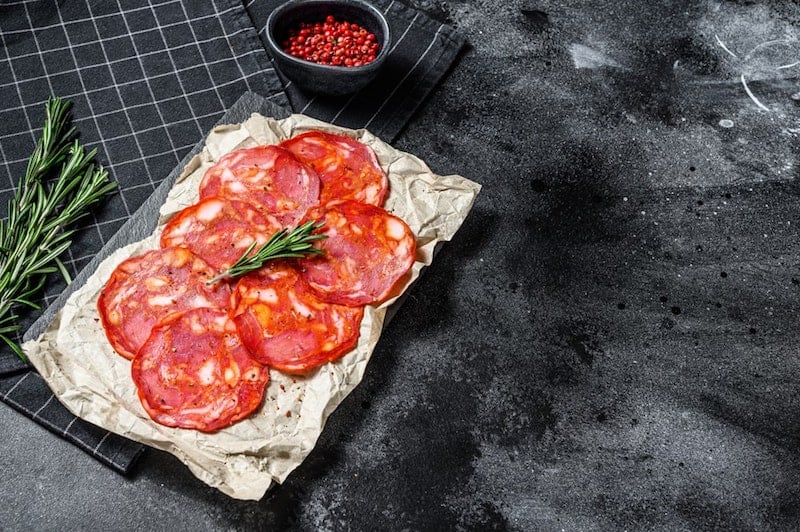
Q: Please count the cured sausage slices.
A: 7